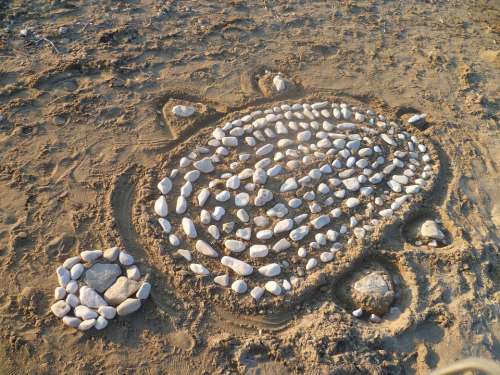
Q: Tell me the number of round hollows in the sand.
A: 2